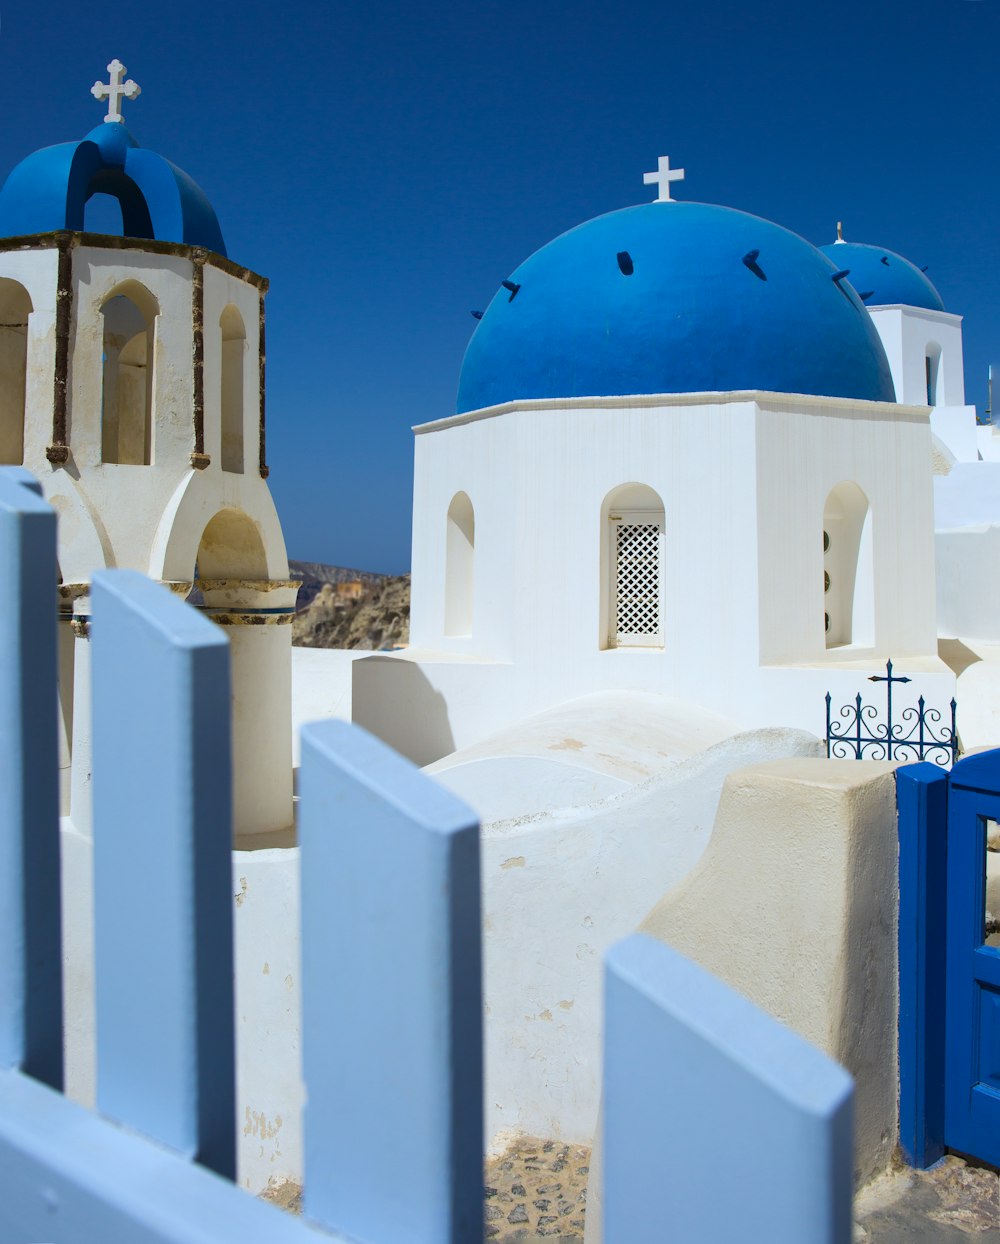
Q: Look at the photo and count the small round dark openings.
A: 3